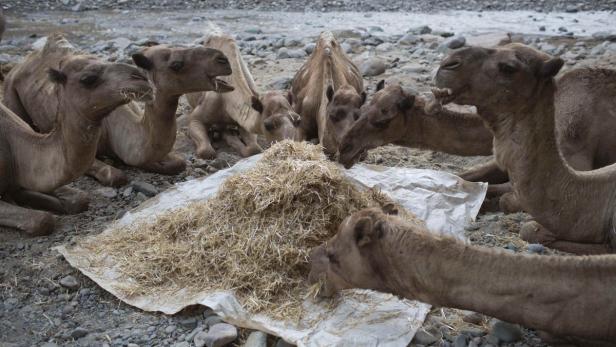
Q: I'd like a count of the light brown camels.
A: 7